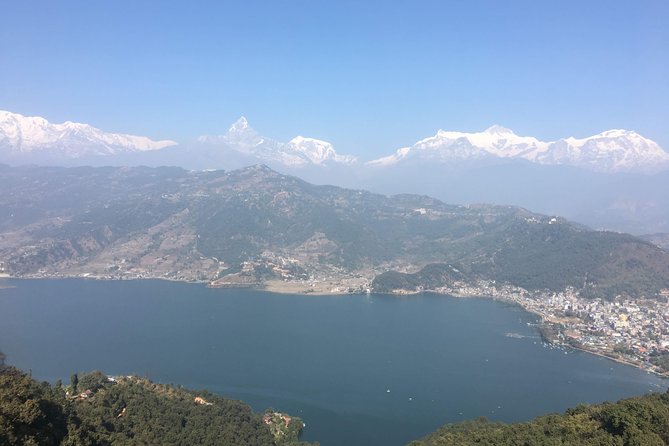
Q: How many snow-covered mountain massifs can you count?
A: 3